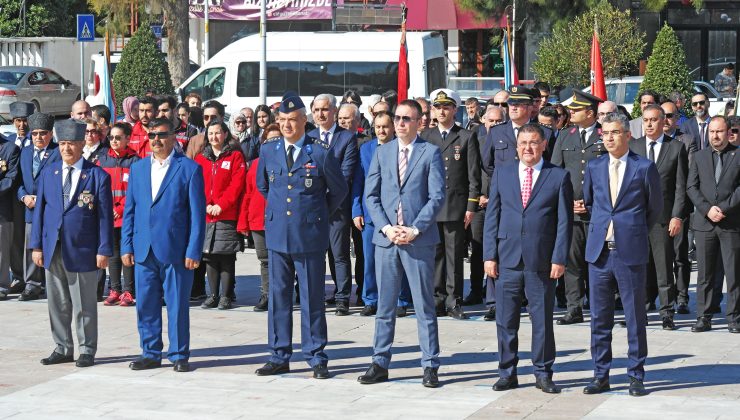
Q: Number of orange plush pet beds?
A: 0